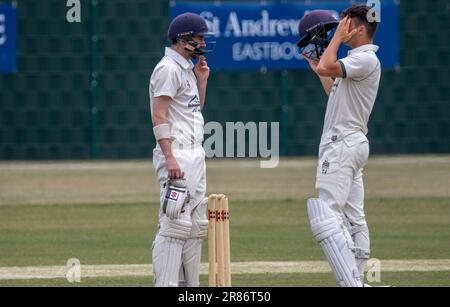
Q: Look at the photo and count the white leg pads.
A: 4